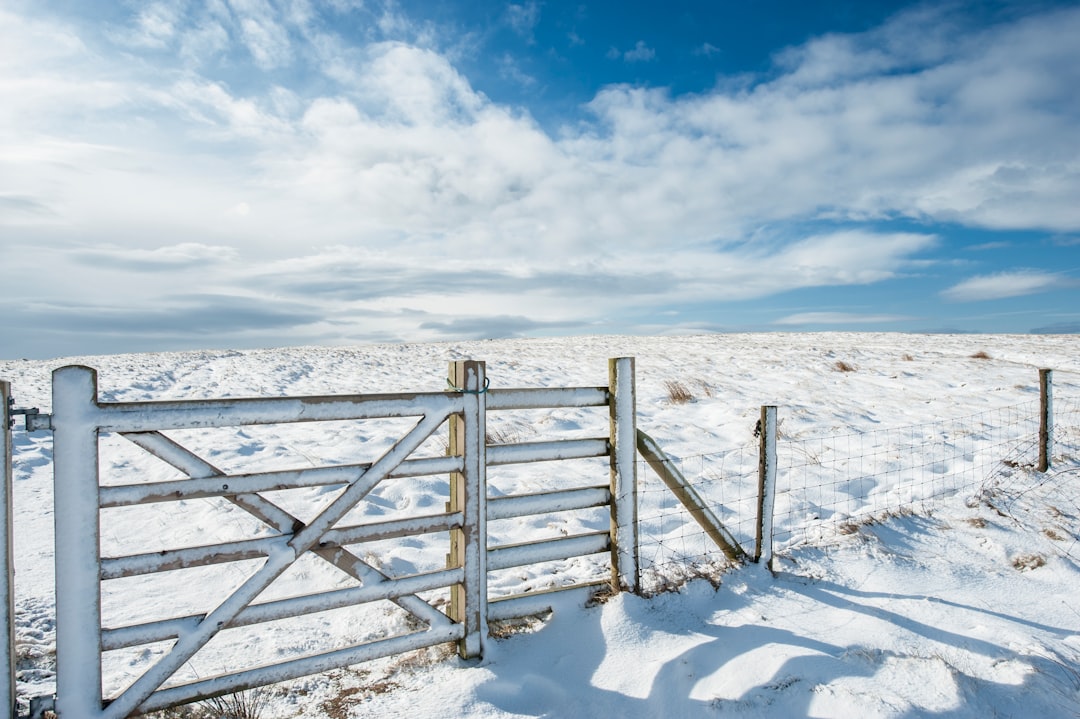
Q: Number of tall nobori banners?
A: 0